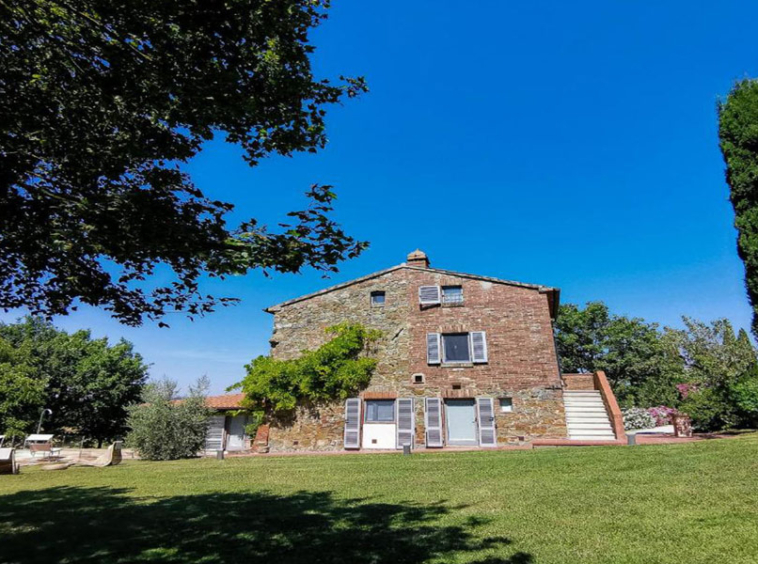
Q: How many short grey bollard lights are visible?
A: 3